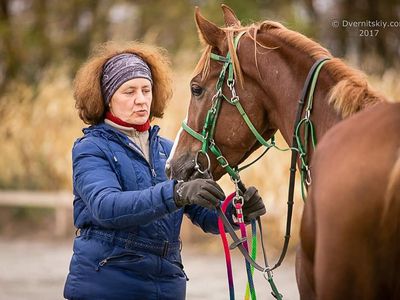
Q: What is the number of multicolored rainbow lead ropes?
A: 1